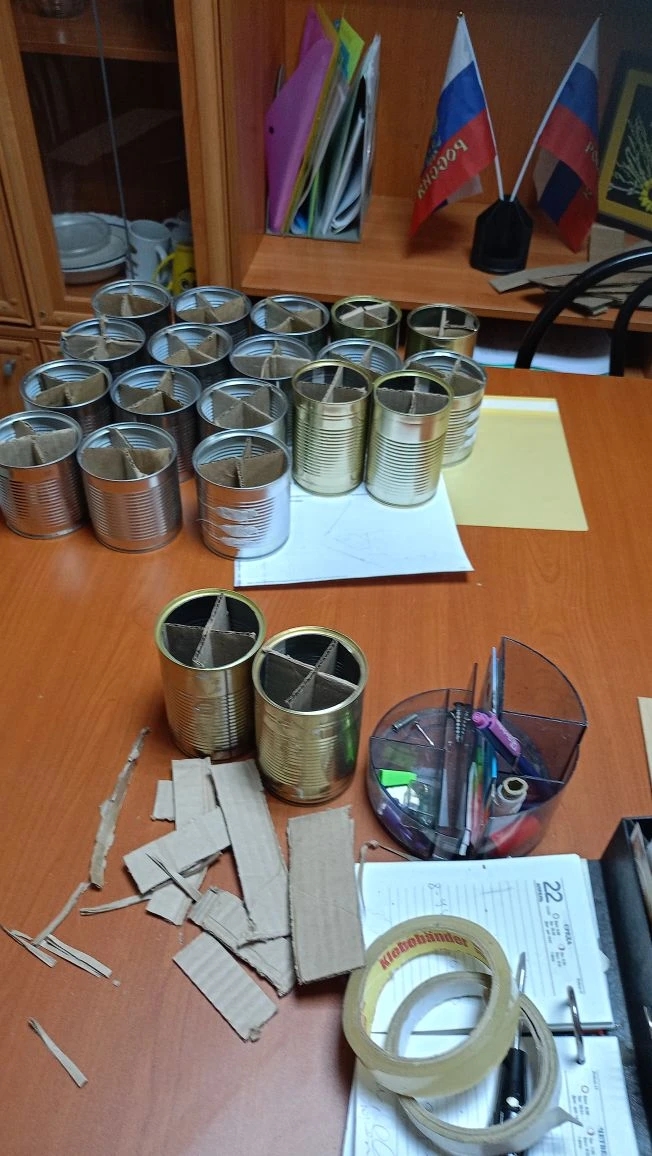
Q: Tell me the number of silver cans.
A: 14